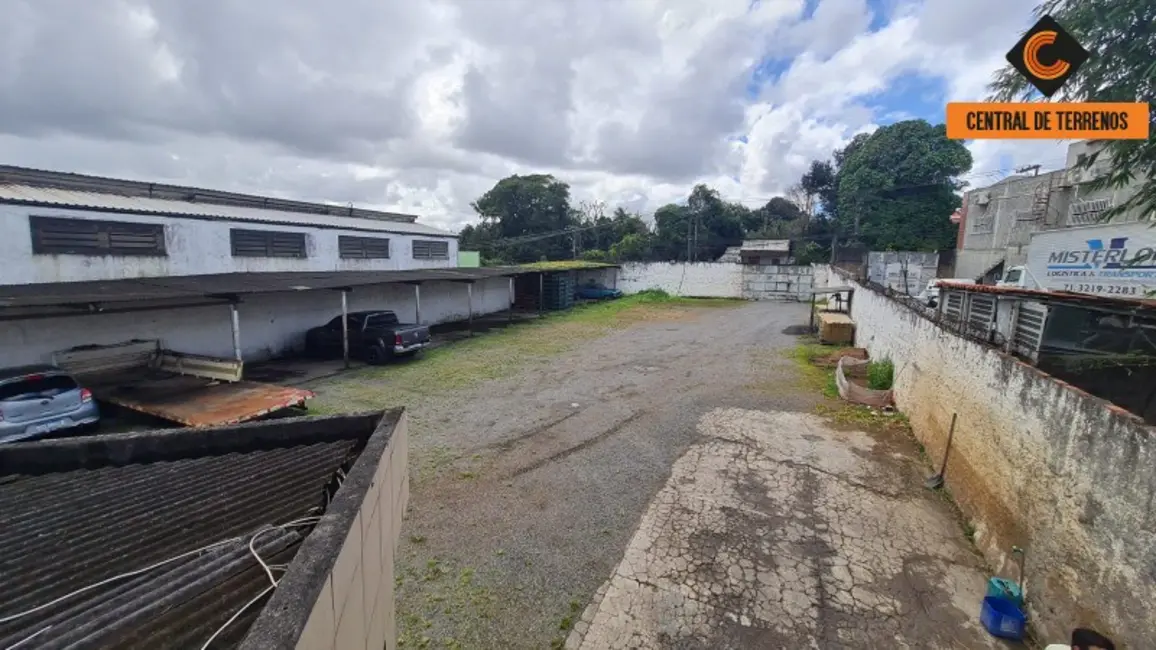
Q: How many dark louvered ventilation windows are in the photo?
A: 4